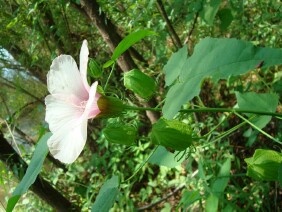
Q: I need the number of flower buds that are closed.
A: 5